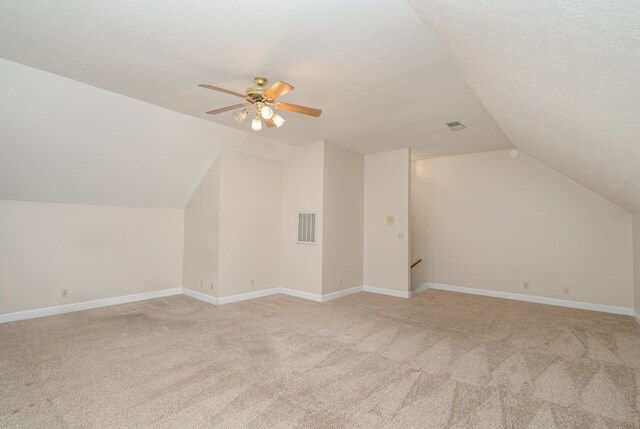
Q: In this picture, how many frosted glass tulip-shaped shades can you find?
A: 4